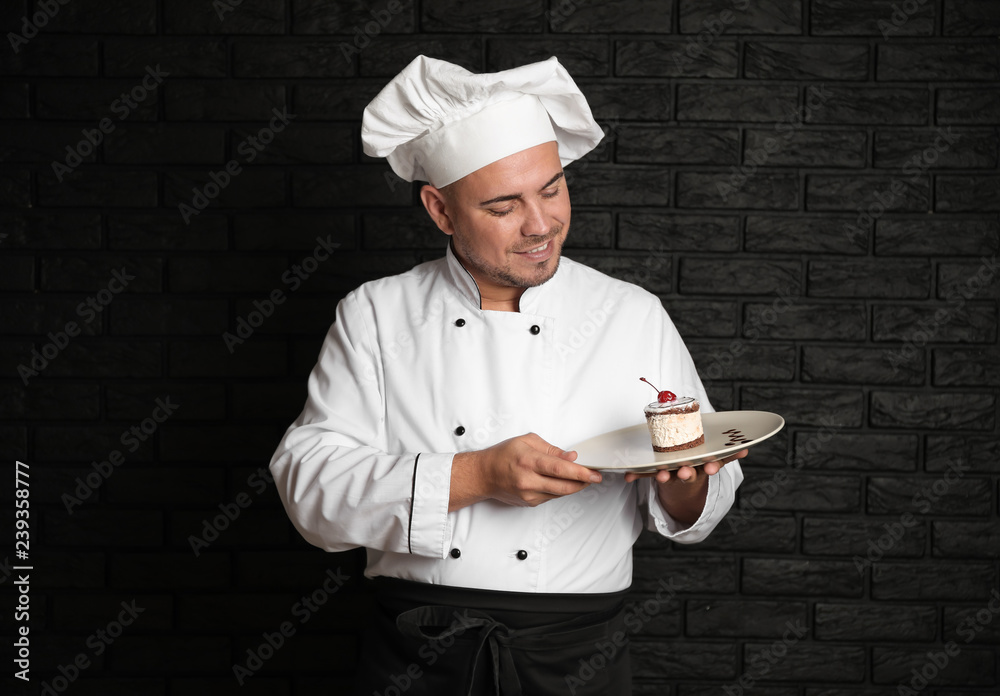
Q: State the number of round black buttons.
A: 5